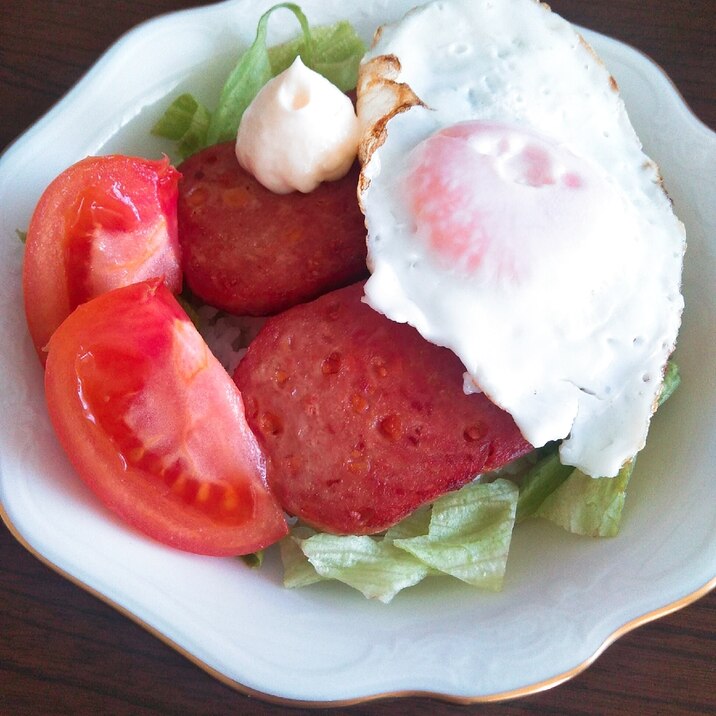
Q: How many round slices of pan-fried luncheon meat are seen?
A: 2